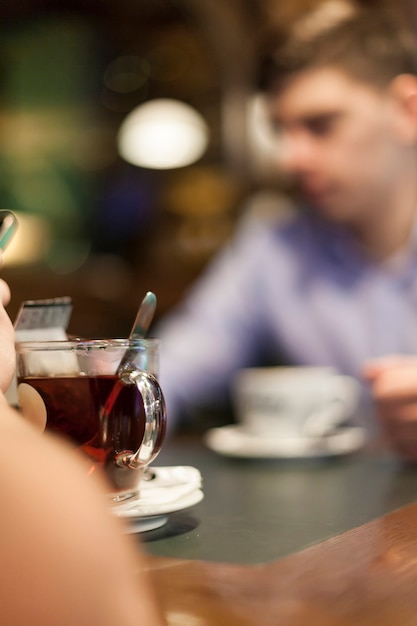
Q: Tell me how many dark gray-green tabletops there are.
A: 1